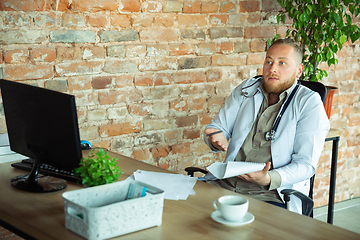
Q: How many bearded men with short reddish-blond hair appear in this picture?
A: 1